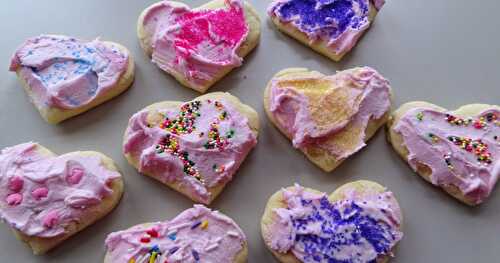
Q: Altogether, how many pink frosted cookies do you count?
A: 9